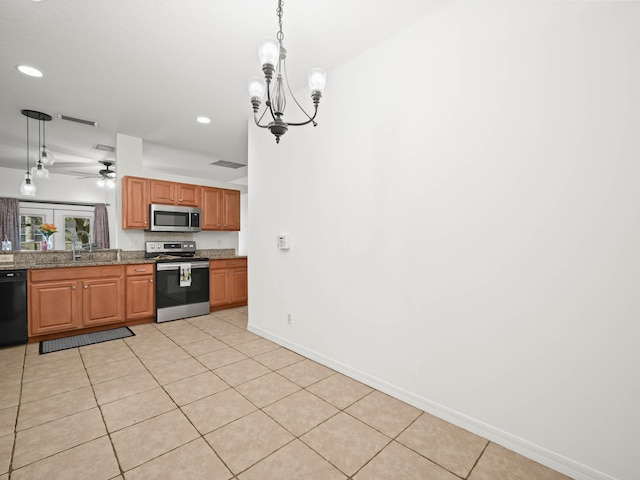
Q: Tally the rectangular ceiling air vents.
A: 3